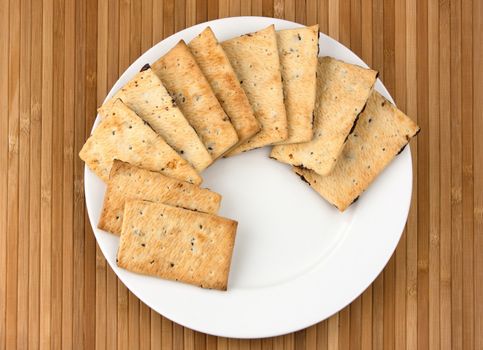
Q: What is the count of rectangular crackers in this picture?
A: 10